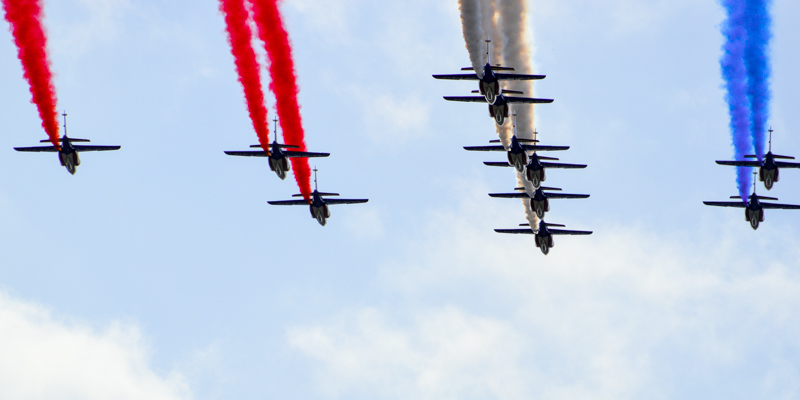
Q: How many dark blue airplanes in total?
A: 11